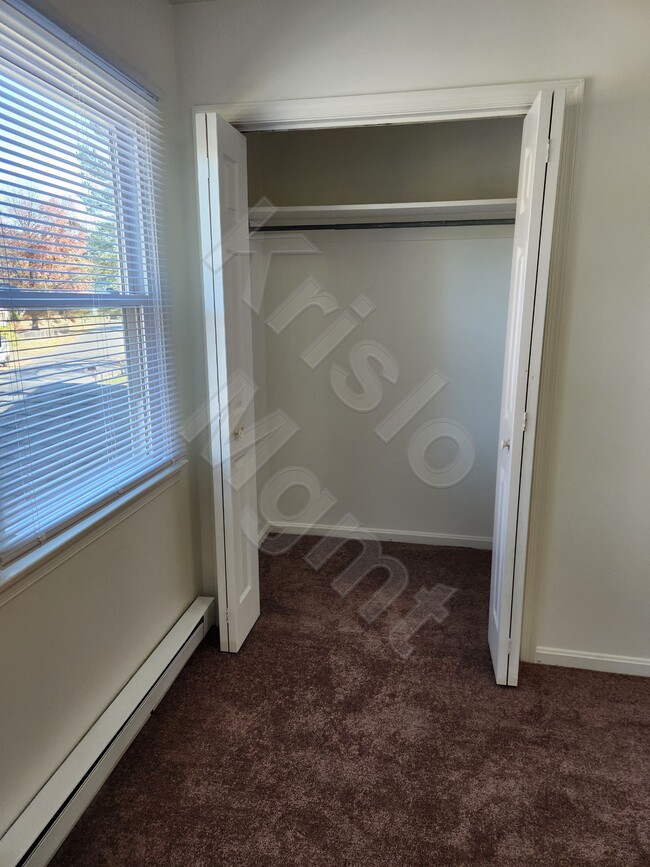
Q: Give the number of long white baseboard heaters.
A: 1